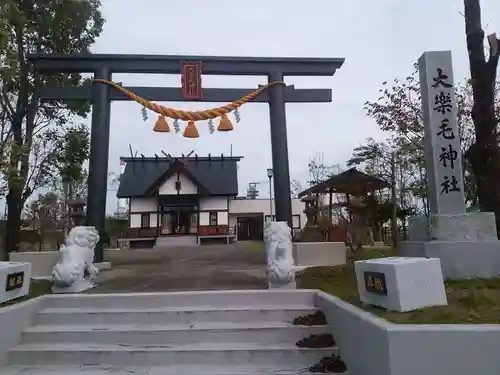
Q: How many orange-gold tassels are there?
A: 3